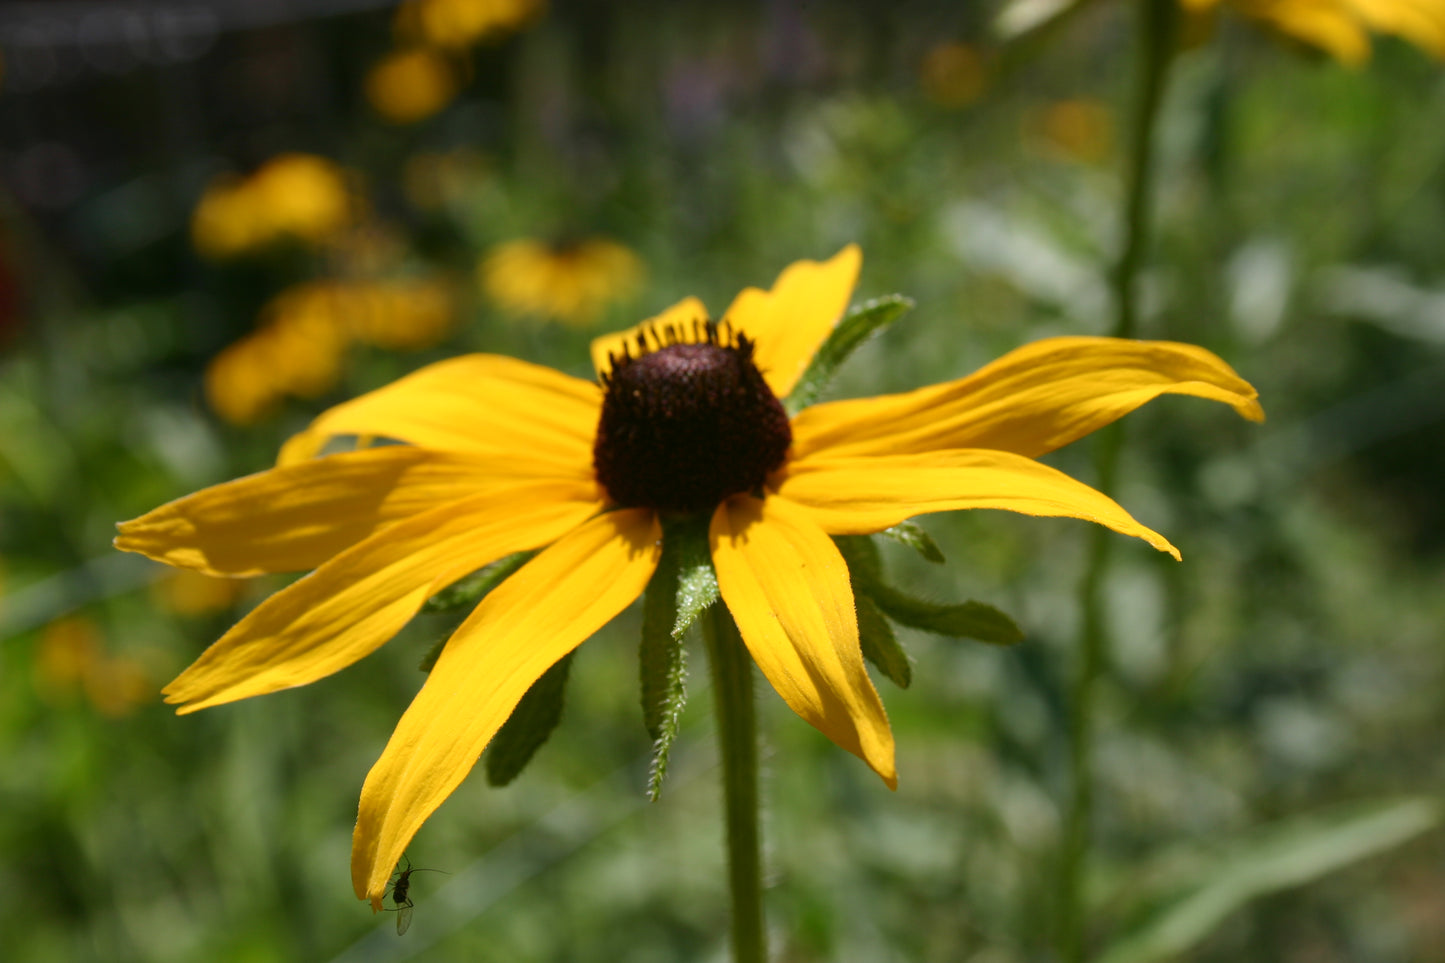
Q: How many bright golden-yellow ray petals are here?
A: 9